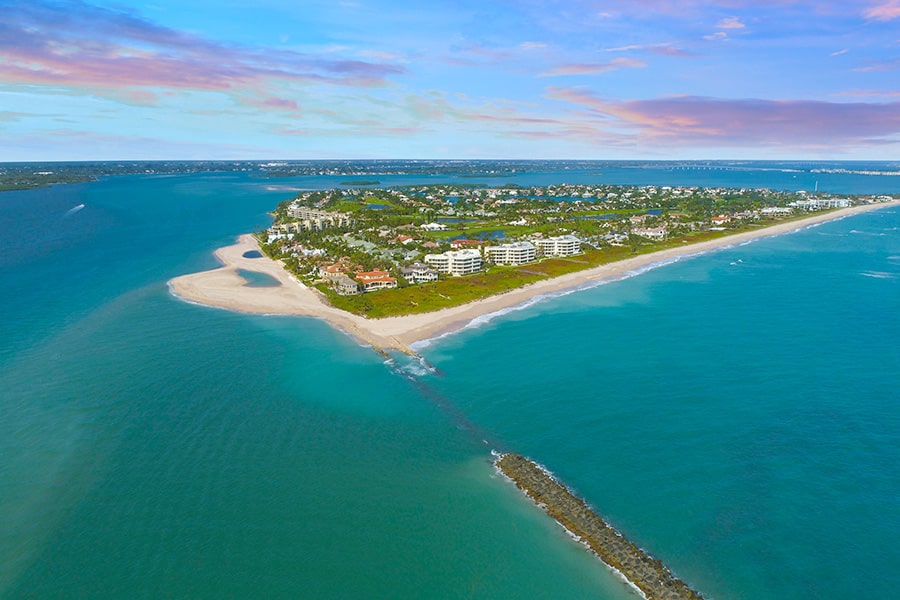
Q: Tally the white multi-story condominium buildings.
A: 3